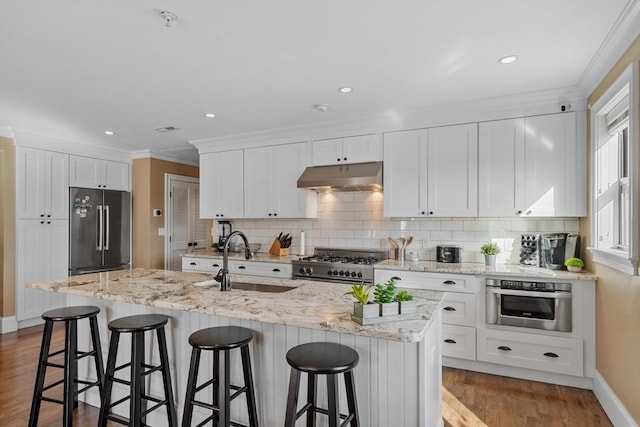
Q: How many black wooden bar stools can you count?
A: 4